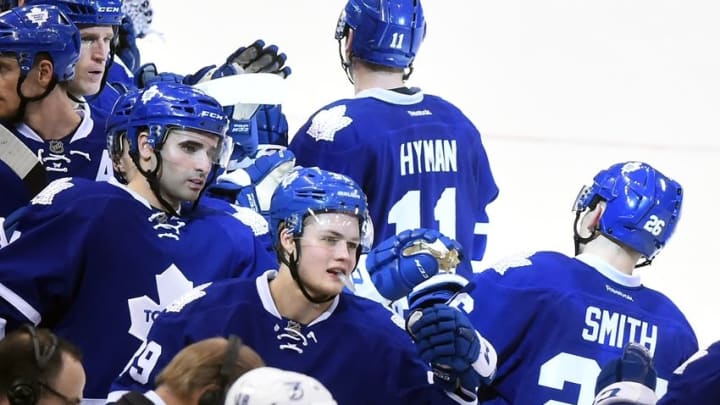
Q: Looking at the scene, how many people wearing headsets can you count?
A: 2